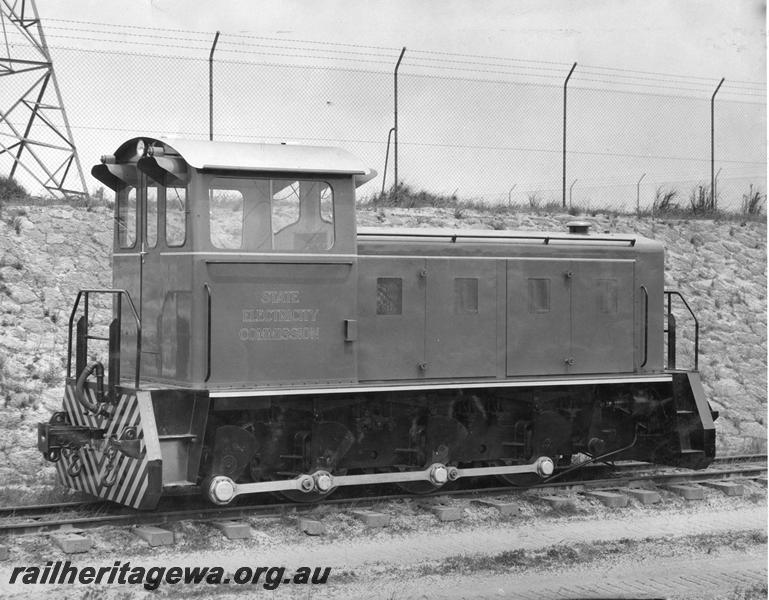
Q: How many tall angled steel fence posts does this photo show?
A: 4